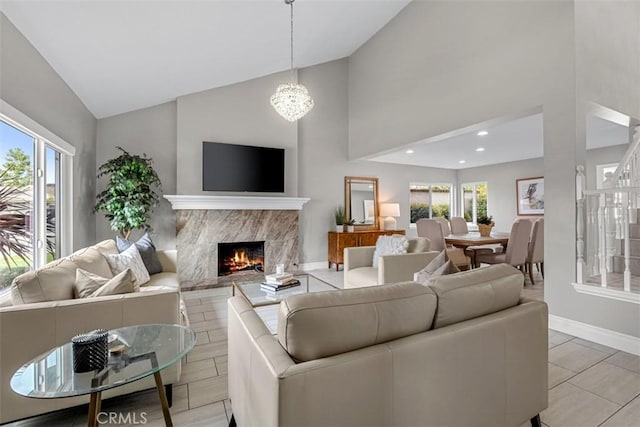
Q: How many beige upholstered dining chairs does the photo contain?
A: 5